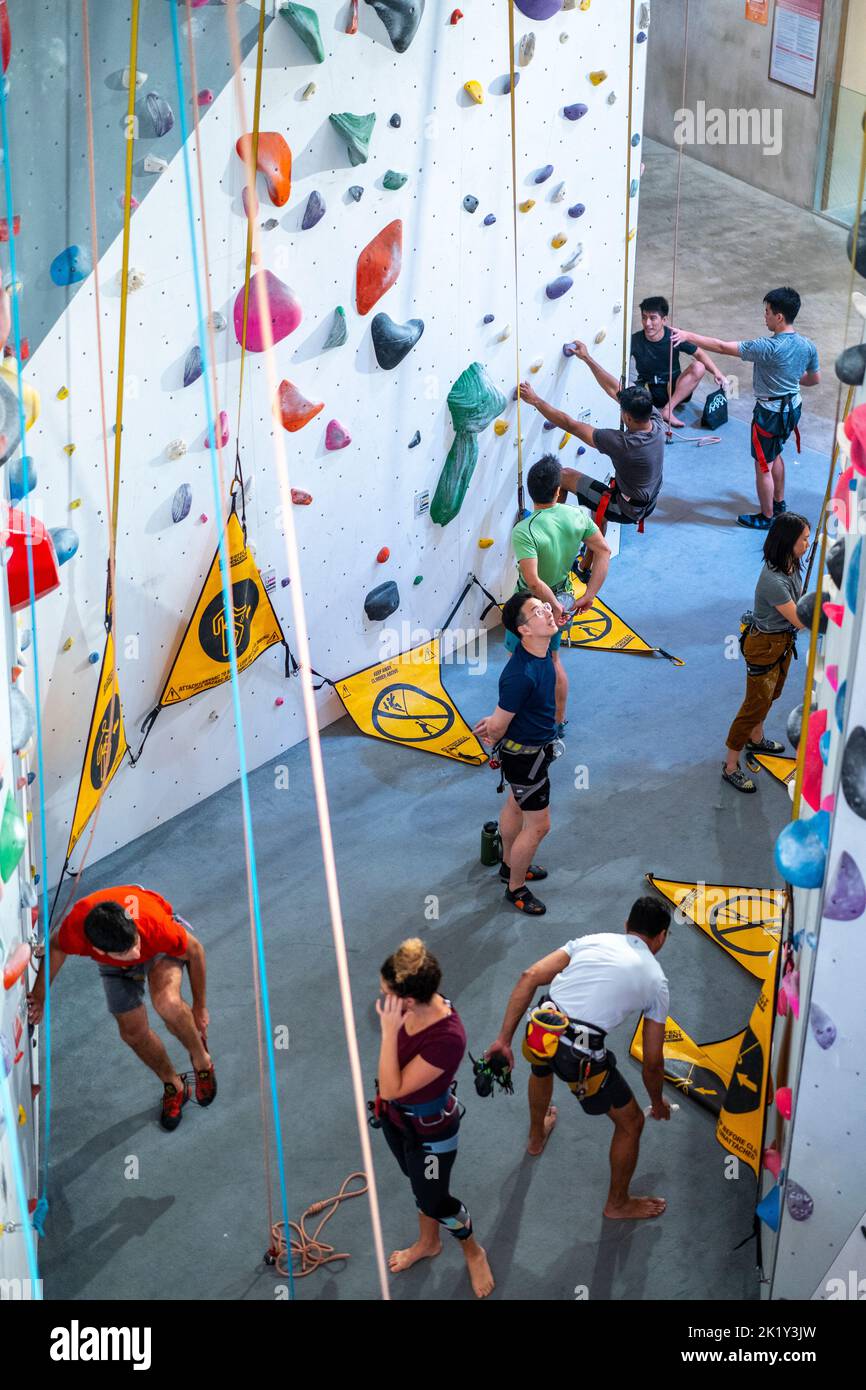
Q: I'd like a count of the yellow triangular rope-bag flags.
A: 8